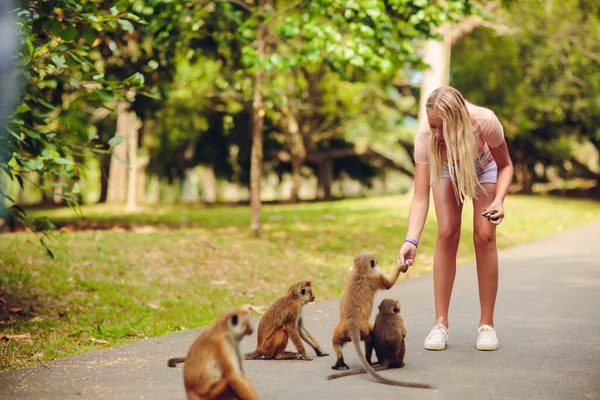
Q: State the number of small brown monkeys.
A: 4